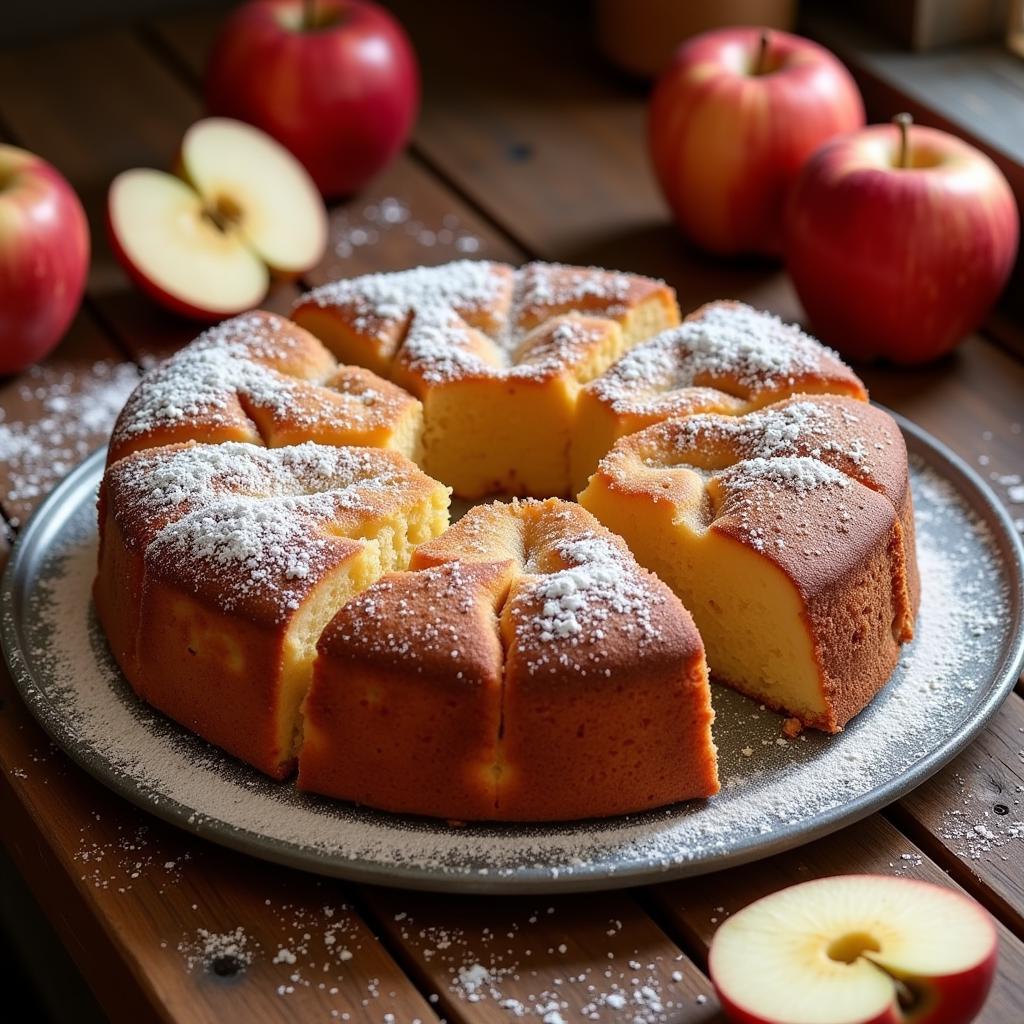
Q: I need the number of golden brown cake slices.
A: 6